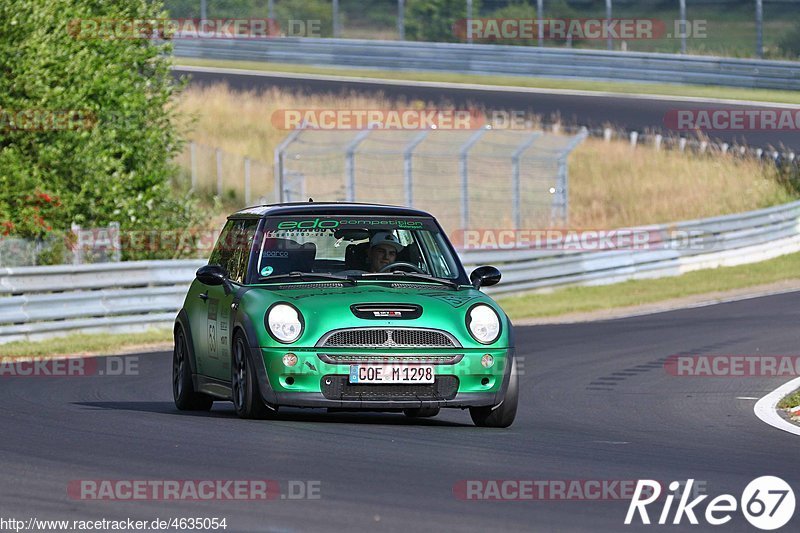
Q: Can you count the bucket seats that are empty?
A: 1